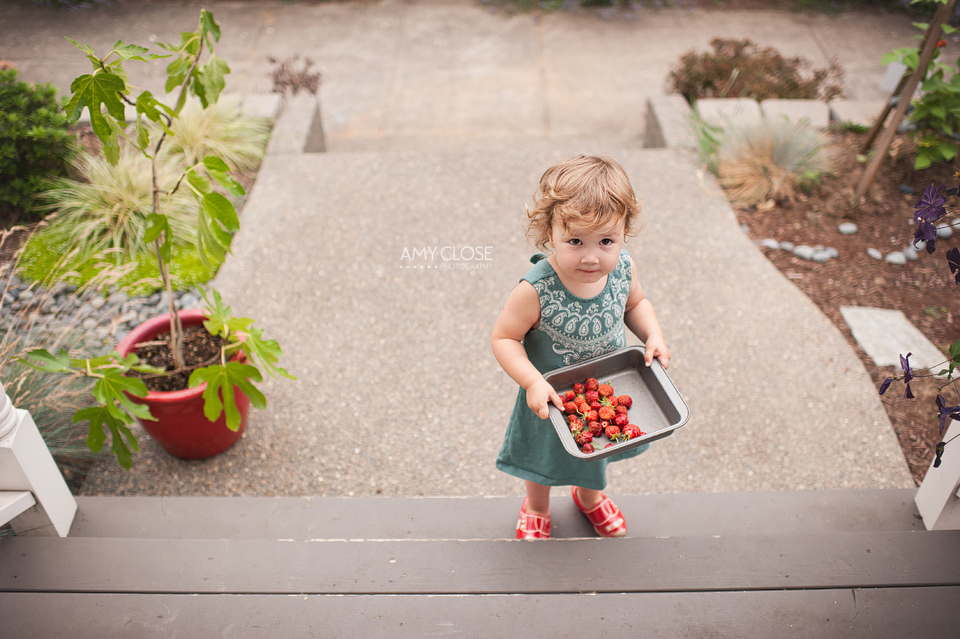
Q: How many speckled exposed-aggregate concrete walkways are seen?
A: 1